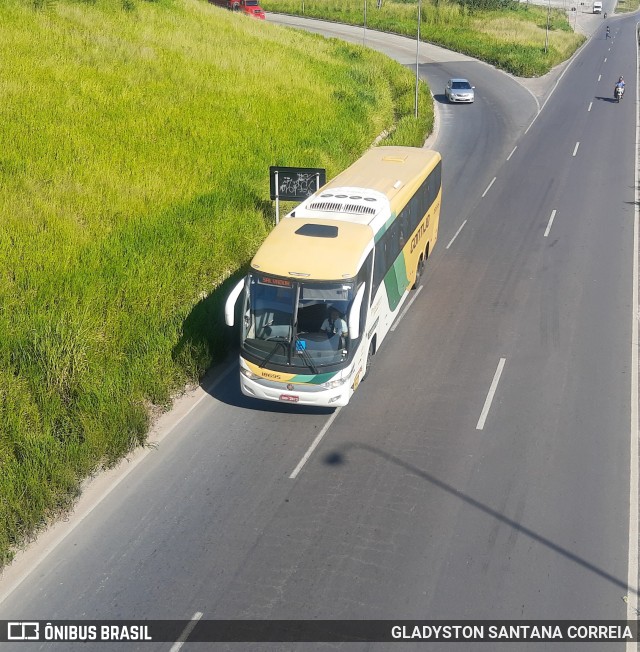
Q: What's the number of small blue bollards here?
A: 0